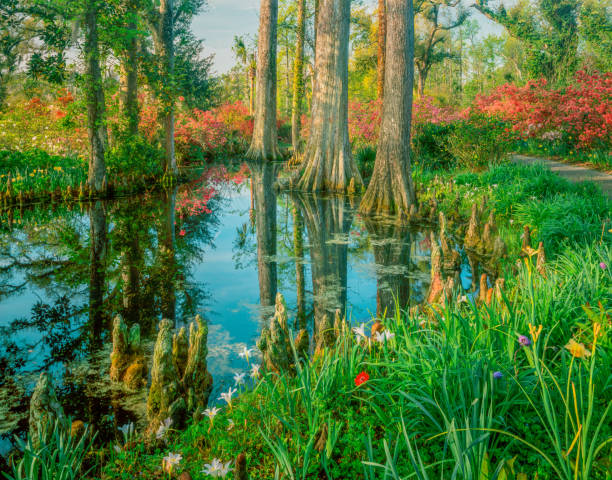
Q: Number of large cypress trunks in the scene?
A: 3